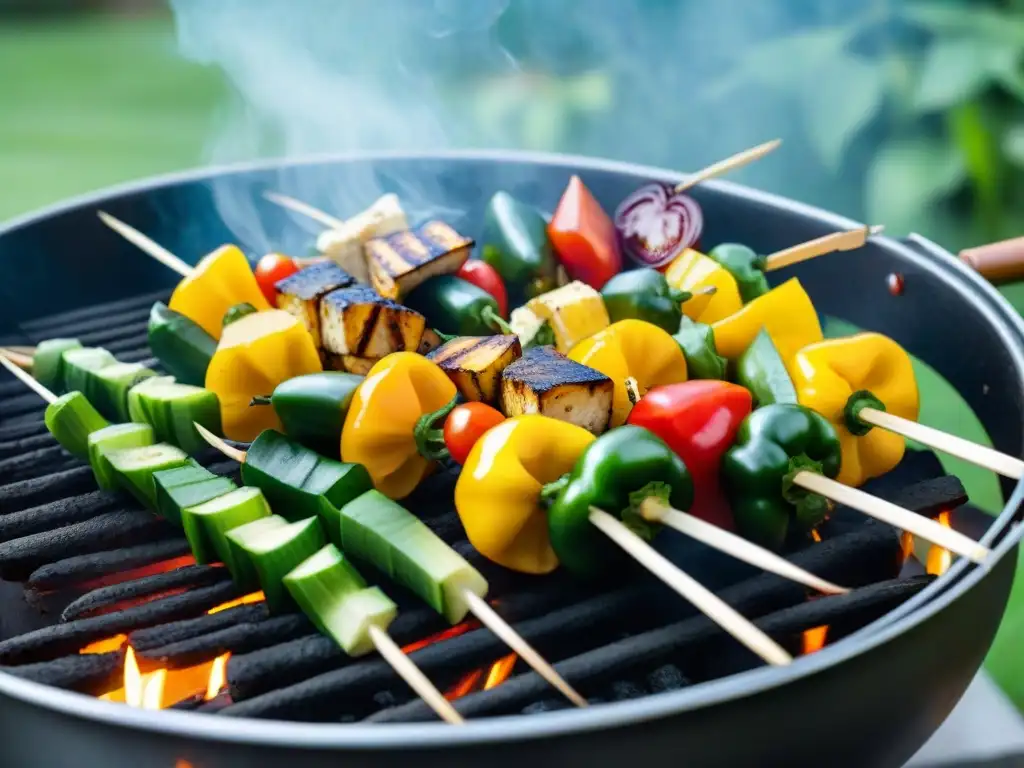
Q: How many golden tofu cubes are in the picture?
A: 5